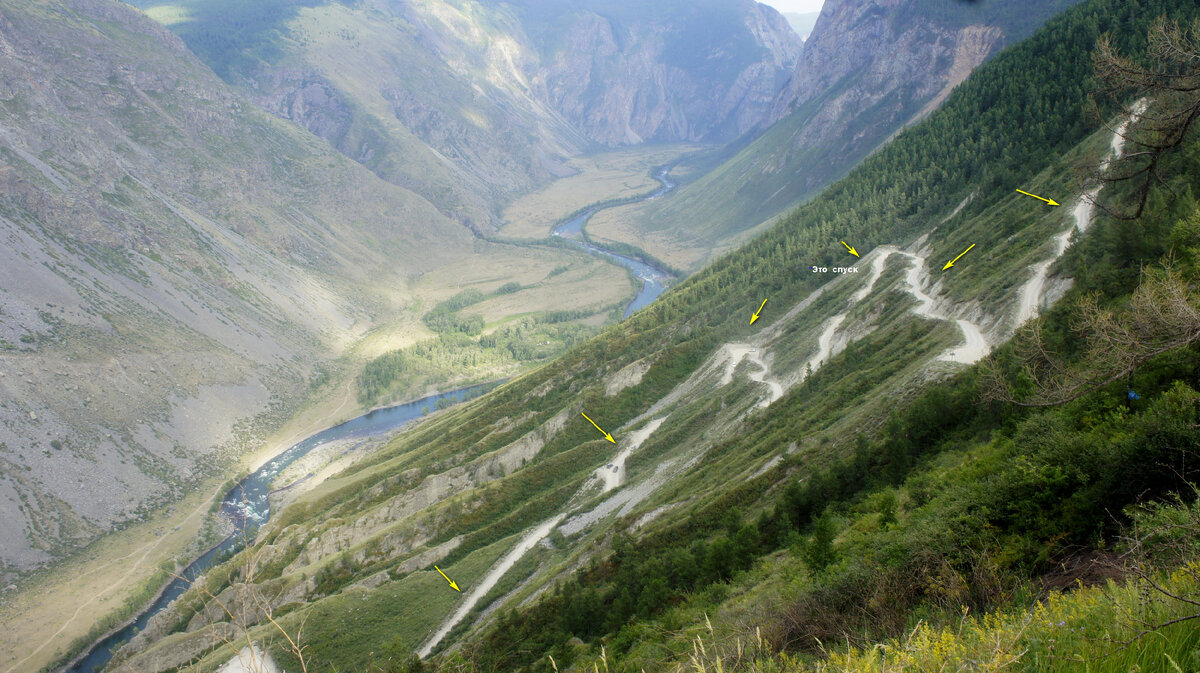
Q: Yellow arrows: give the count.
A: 6